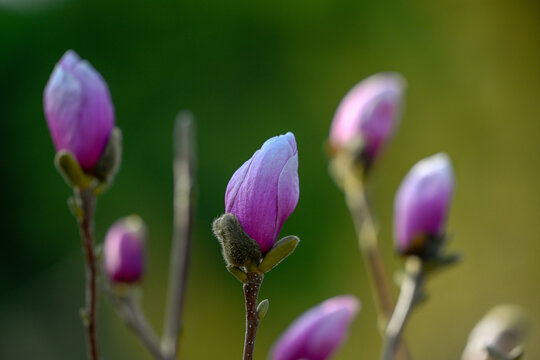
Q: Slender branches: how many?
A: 6